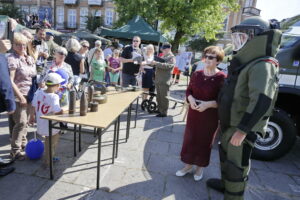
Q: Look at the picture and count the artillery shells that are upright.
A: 3